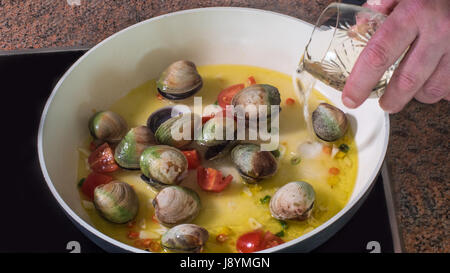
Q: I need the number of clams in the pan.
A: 13